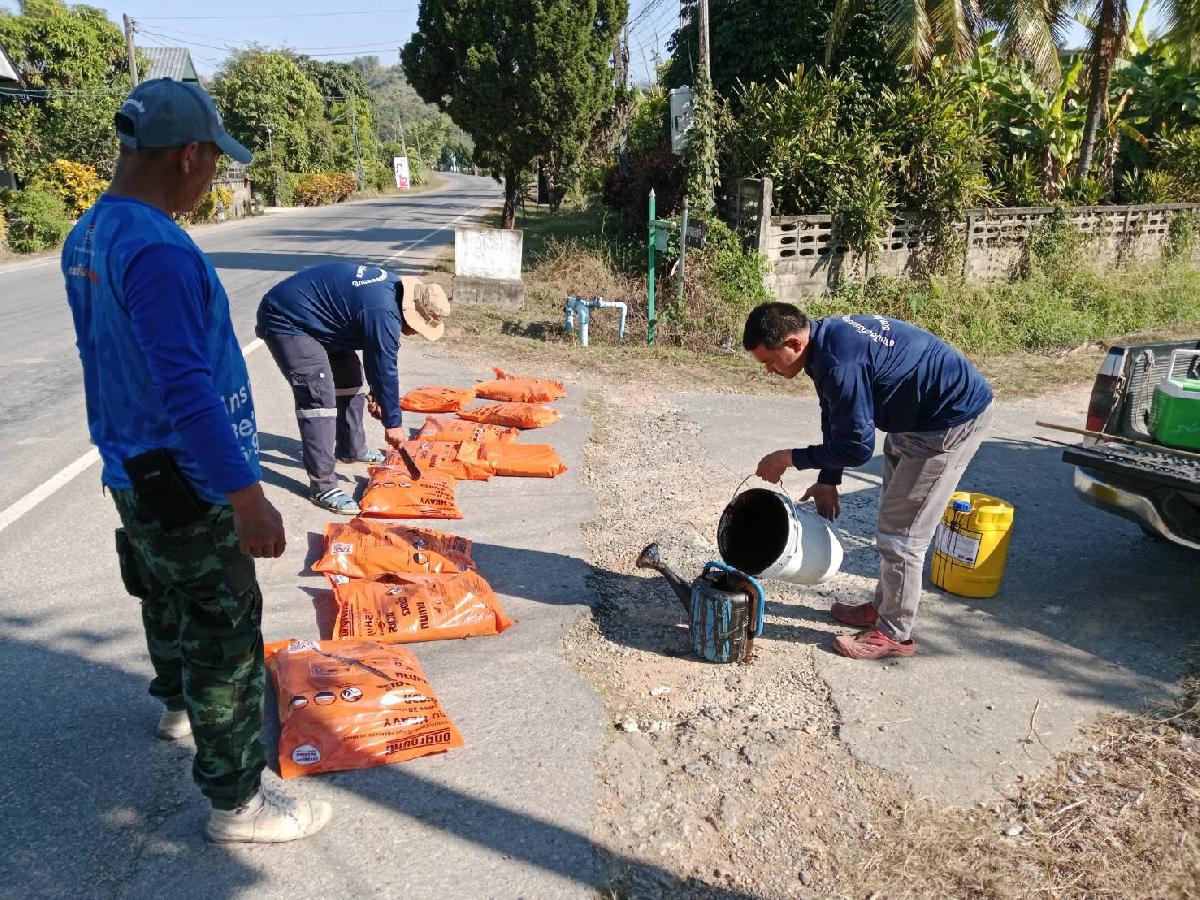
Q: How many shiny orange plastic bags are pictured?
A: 10